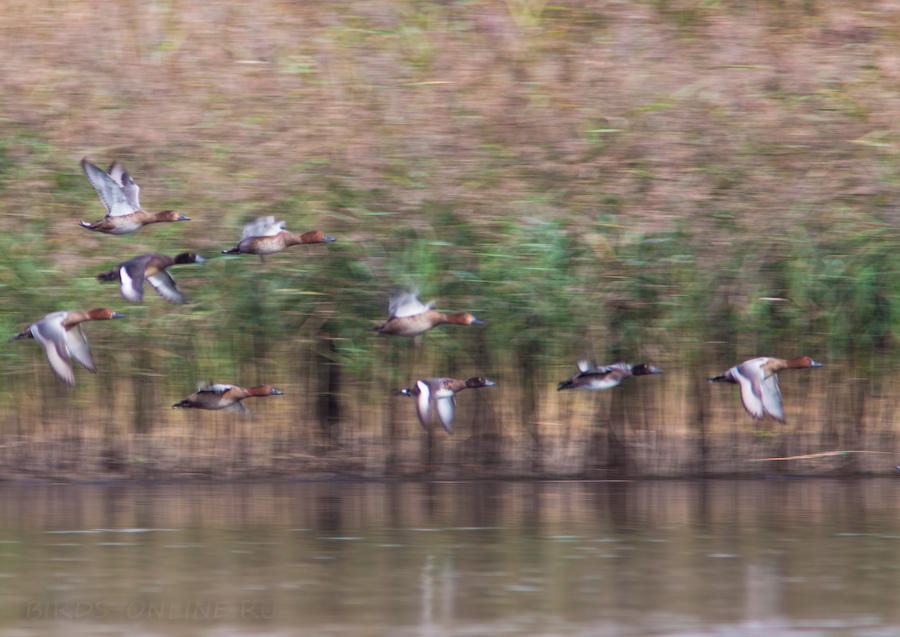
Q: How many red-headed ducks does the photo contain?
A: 6